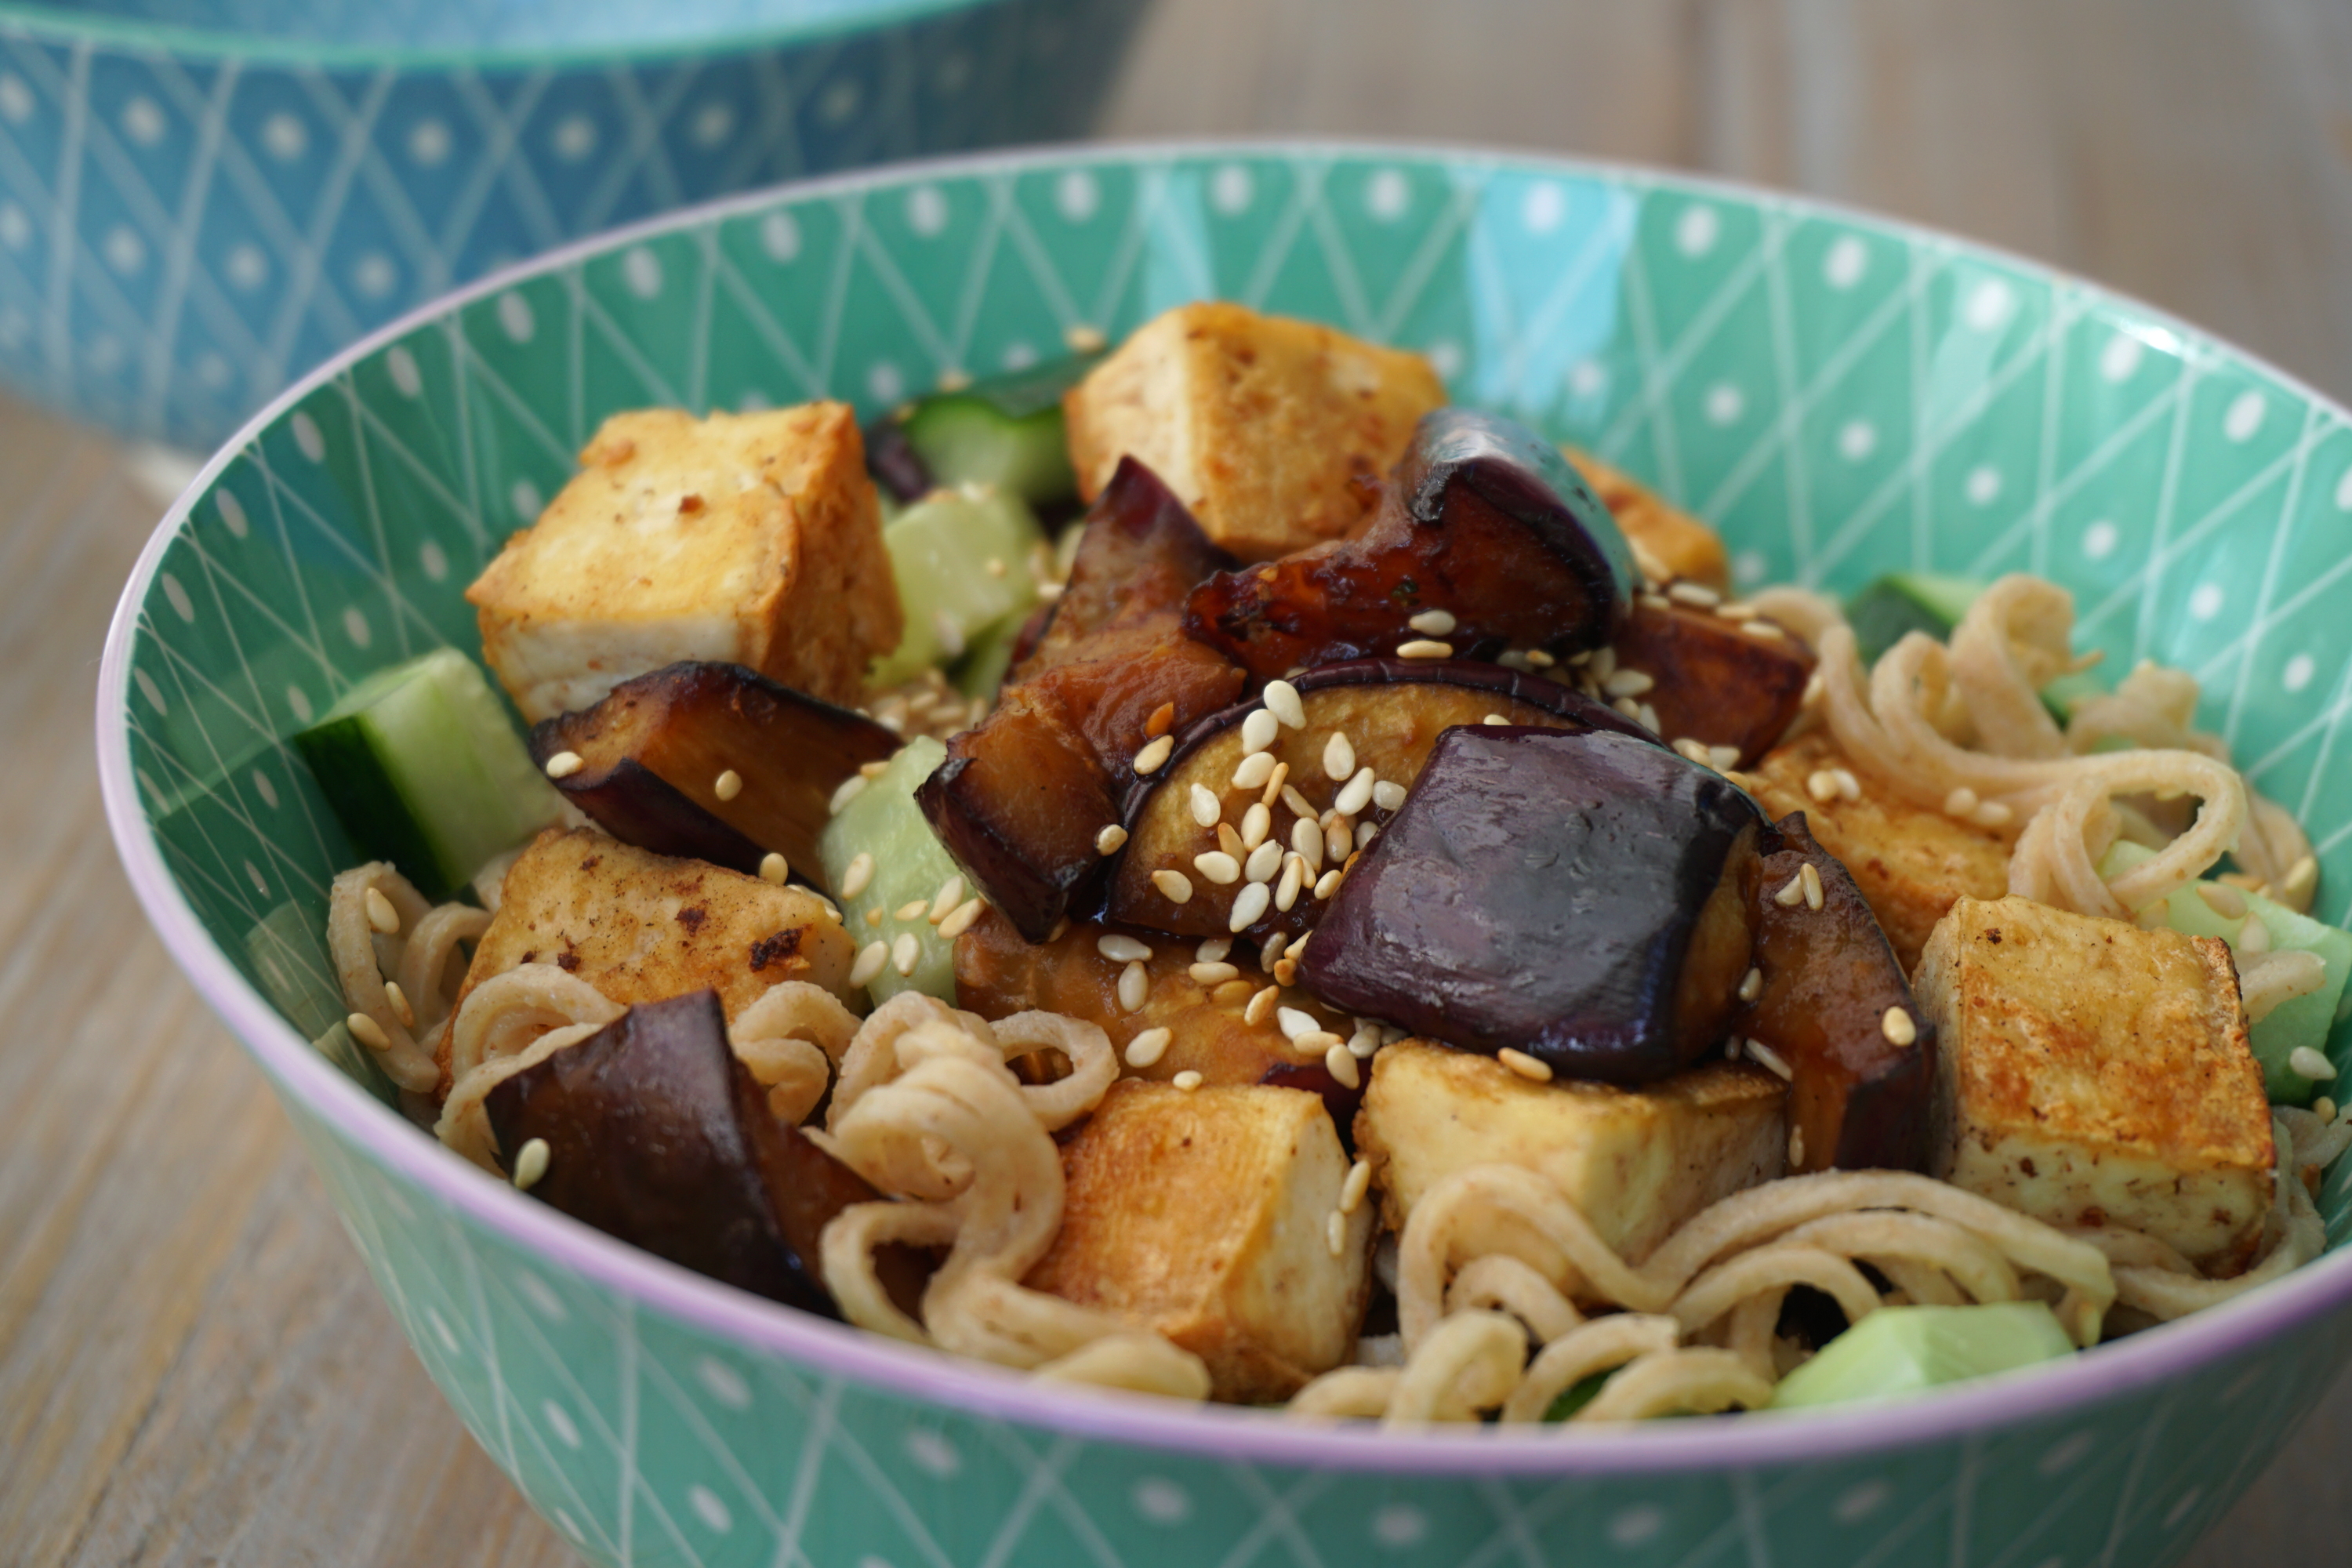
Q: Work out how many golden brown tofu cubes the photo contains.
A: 8